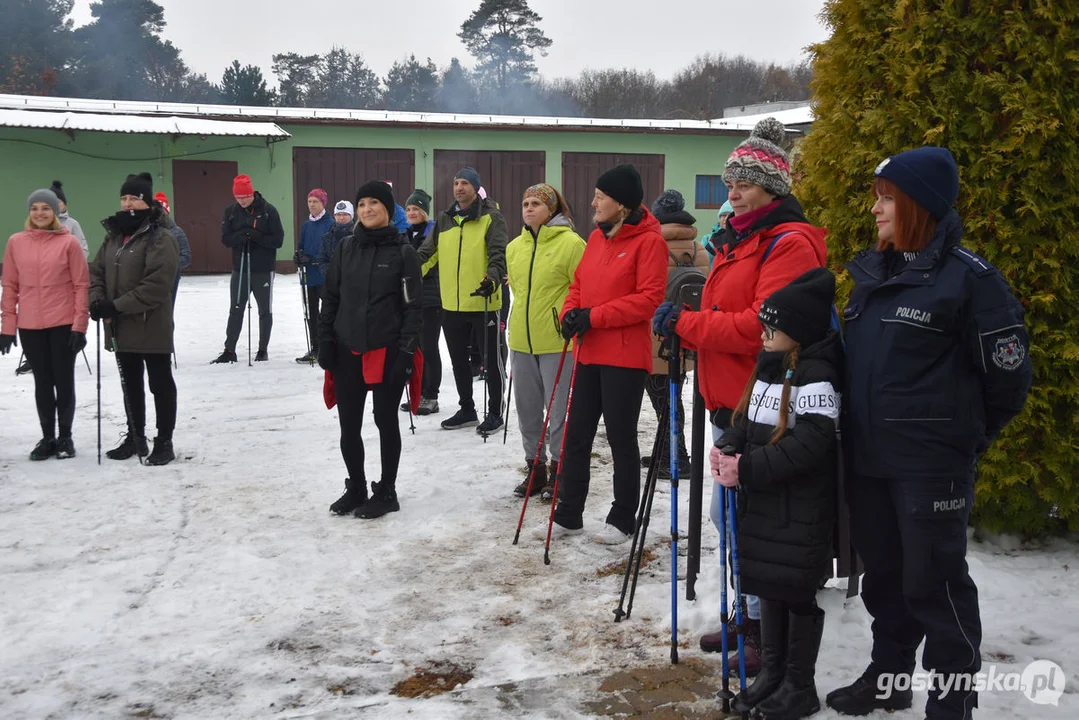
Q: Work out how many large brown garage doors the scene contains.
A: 3